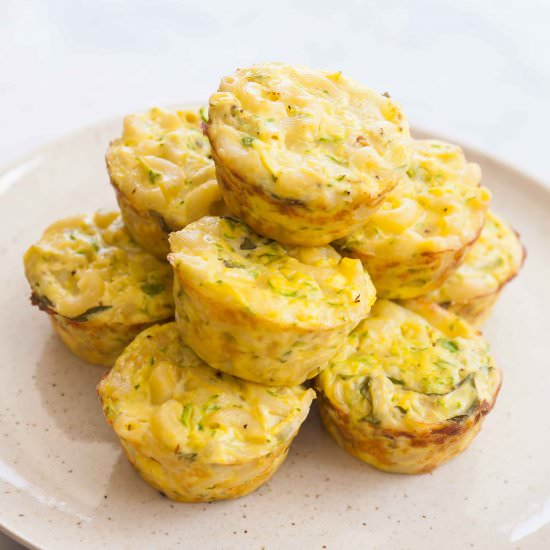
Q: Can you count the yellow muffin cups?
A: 8